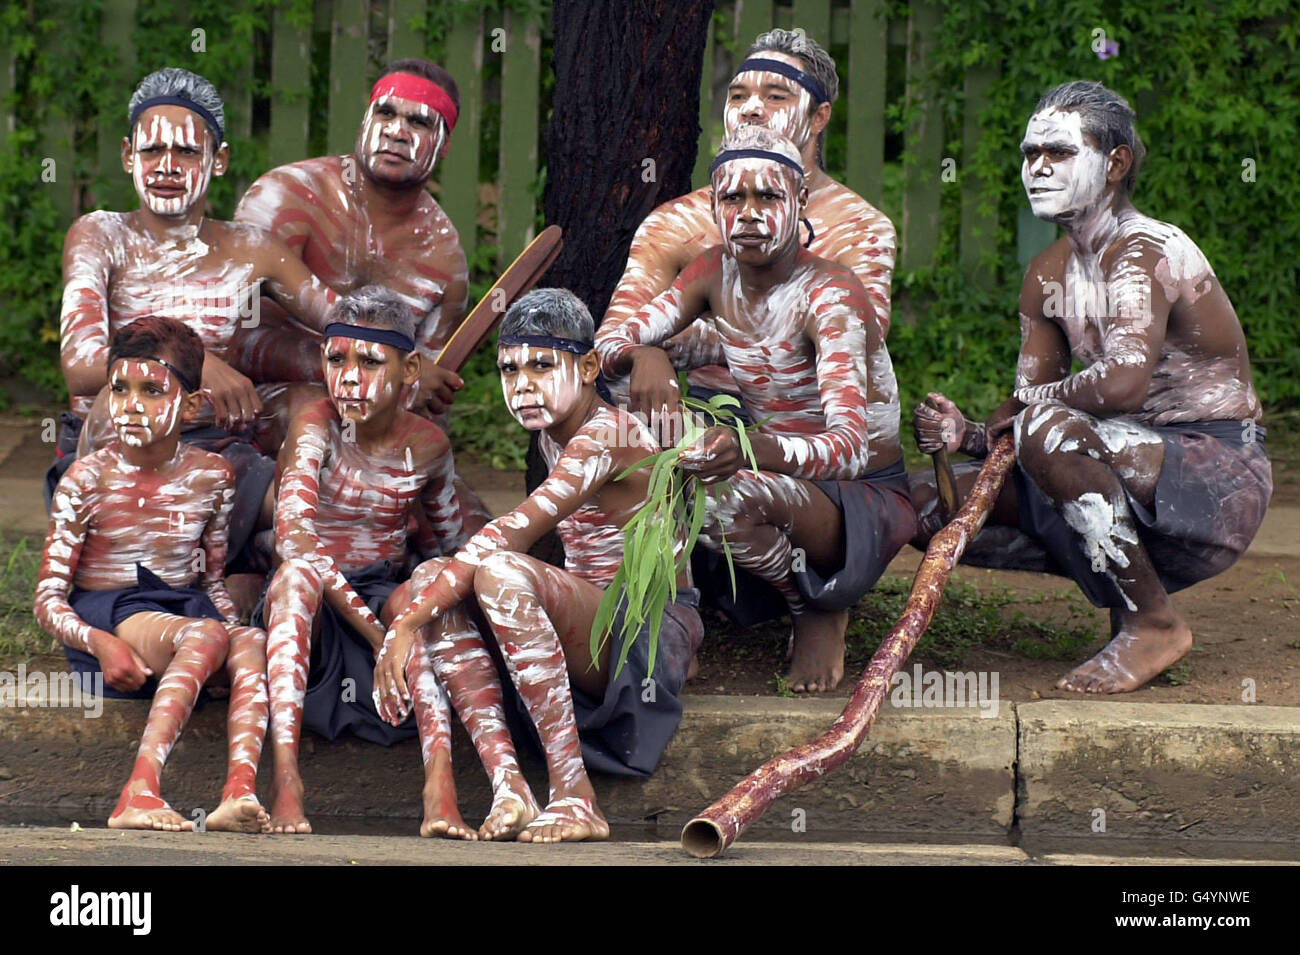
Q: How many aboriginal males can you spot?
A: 8